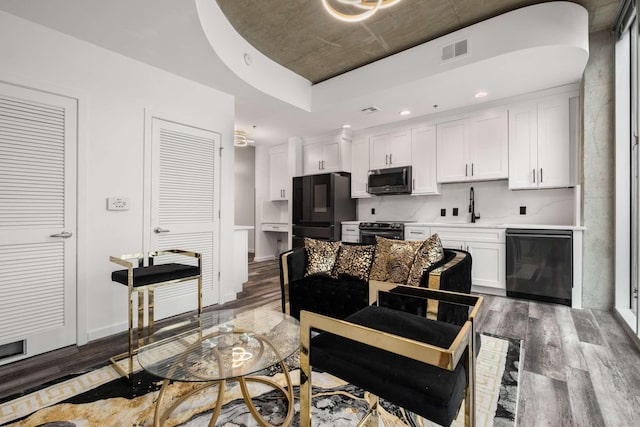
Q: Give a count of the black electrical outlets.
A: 4